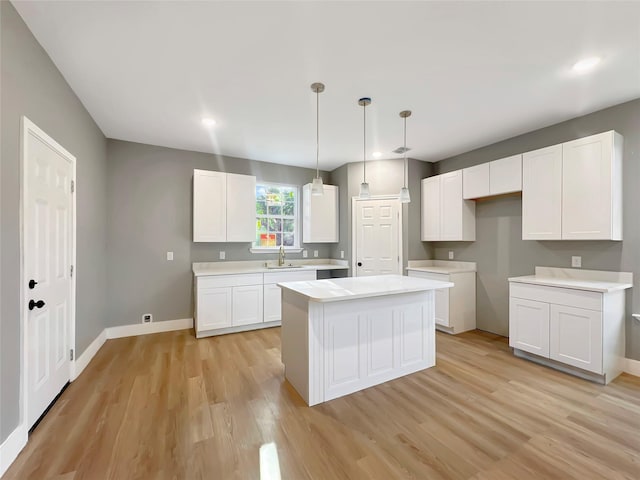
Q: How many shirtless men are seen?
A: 0